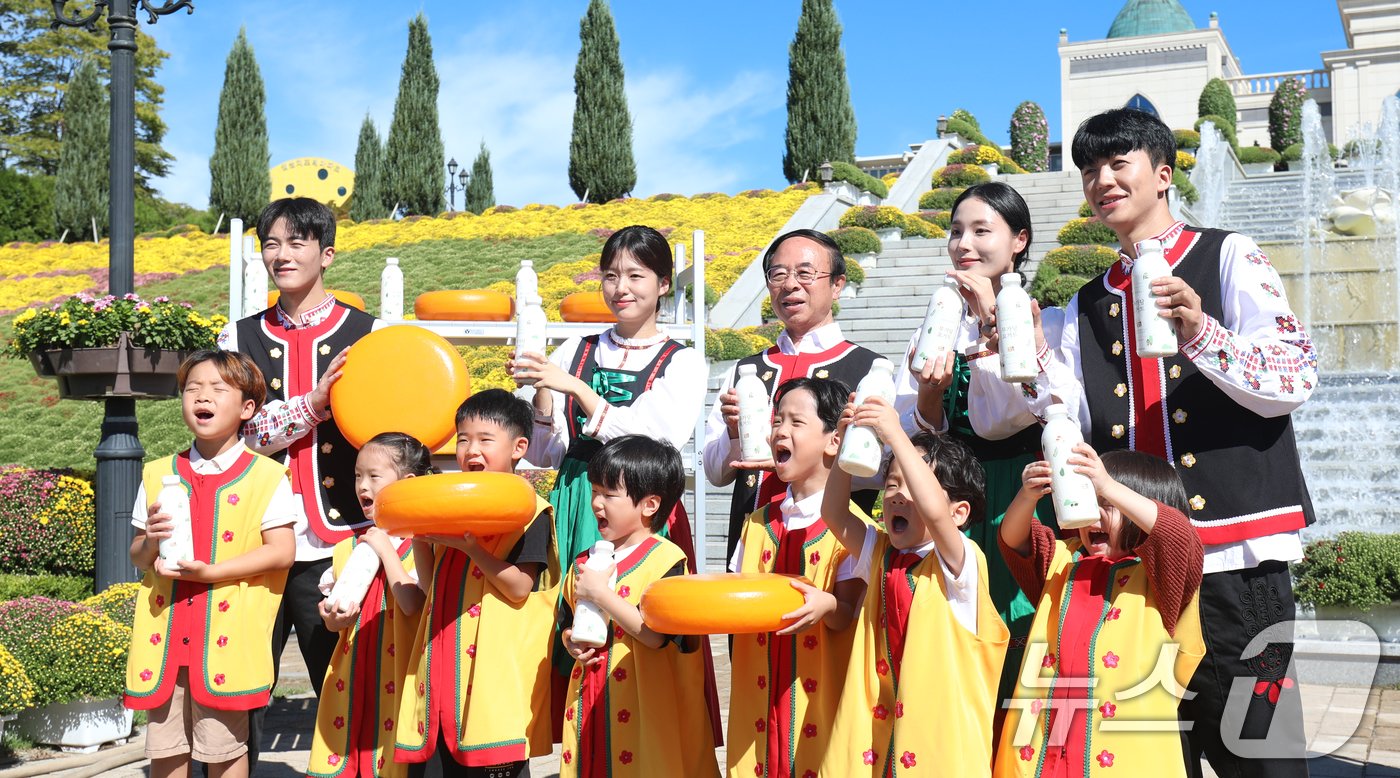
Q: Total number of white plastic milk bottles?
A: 13